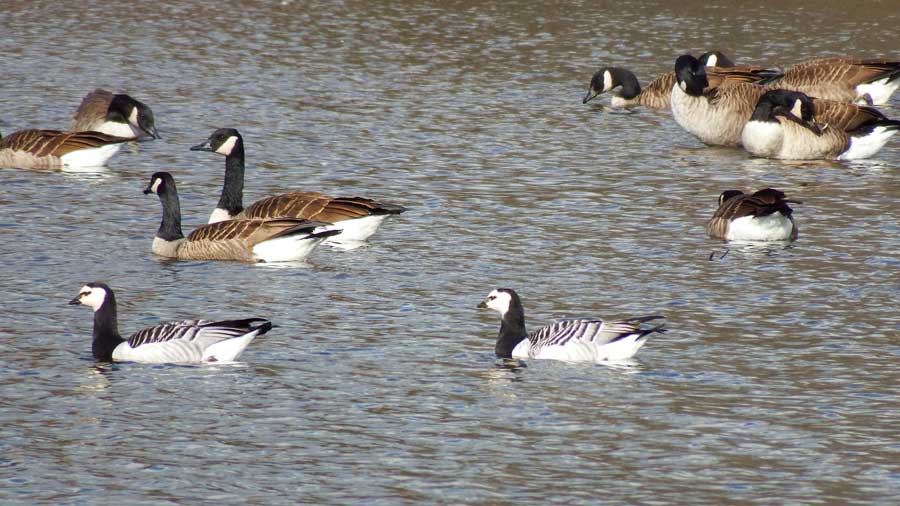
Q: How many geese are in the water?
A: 11